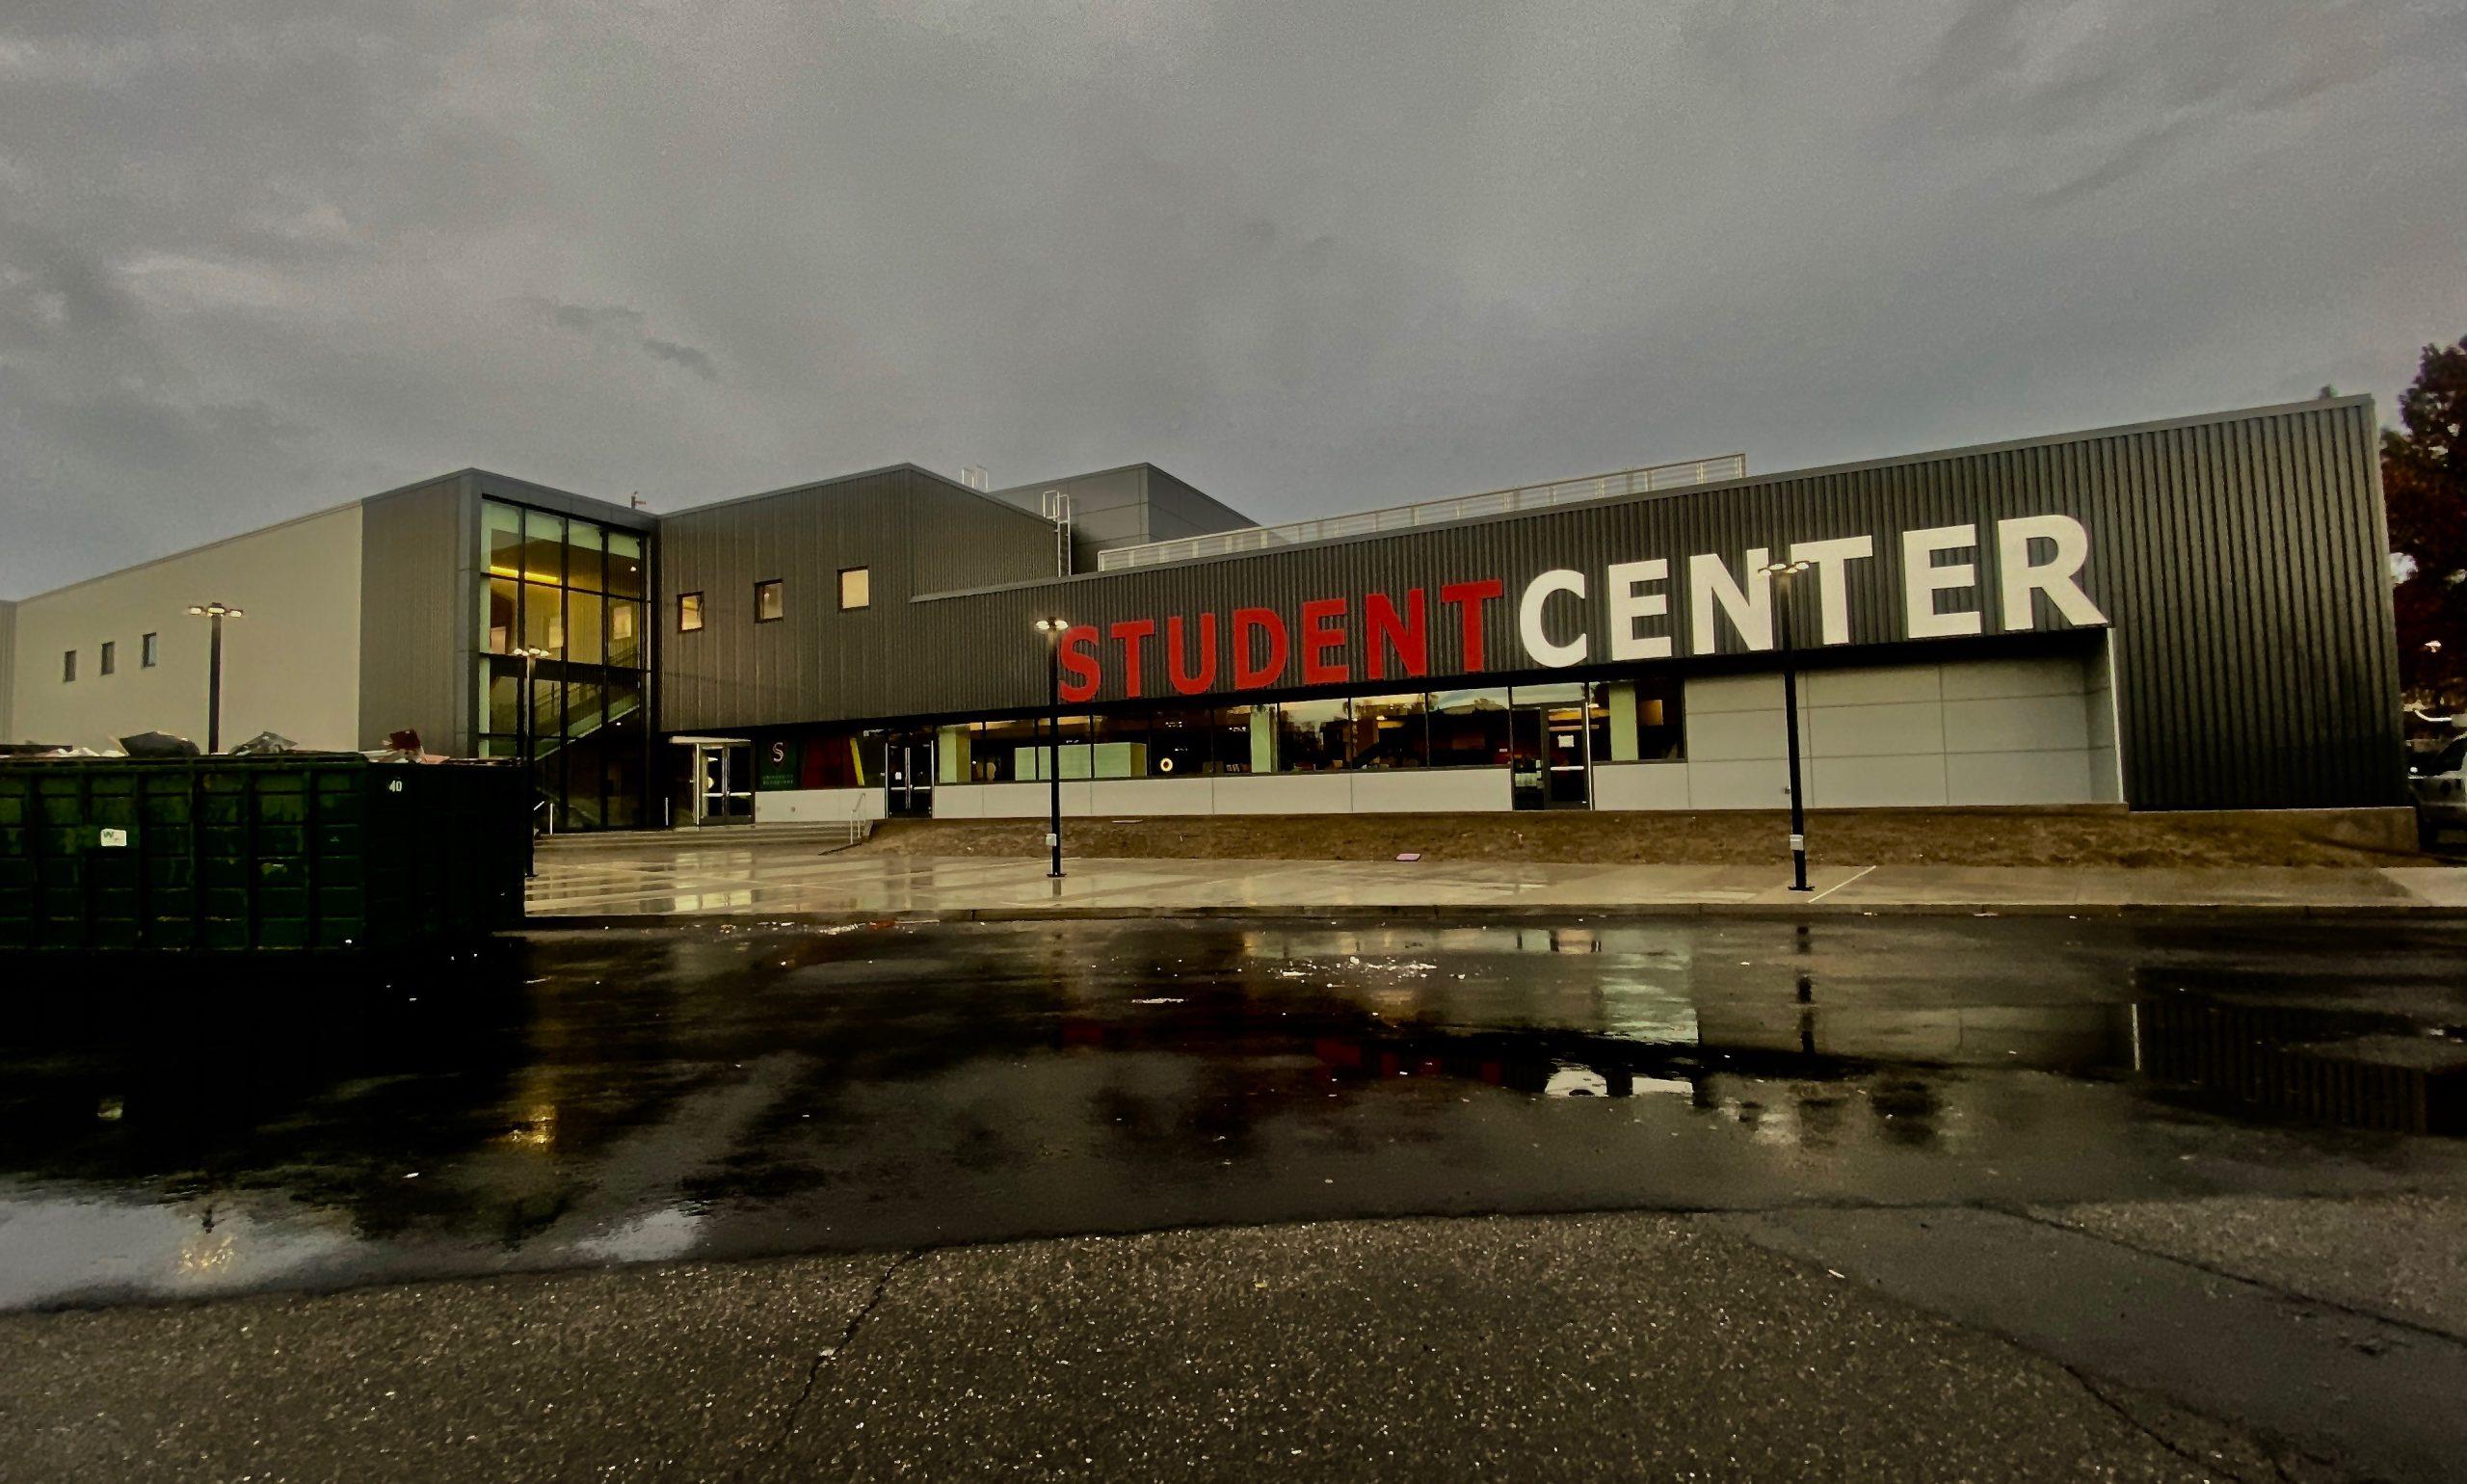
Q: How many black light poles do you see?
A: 4